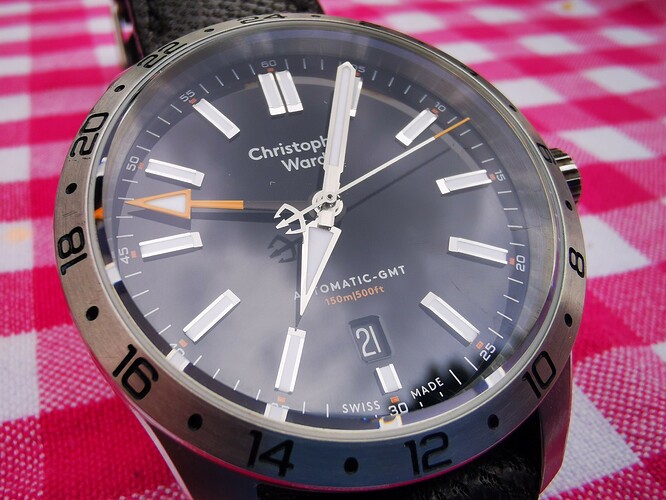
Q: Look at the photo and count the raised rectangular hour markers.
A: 13